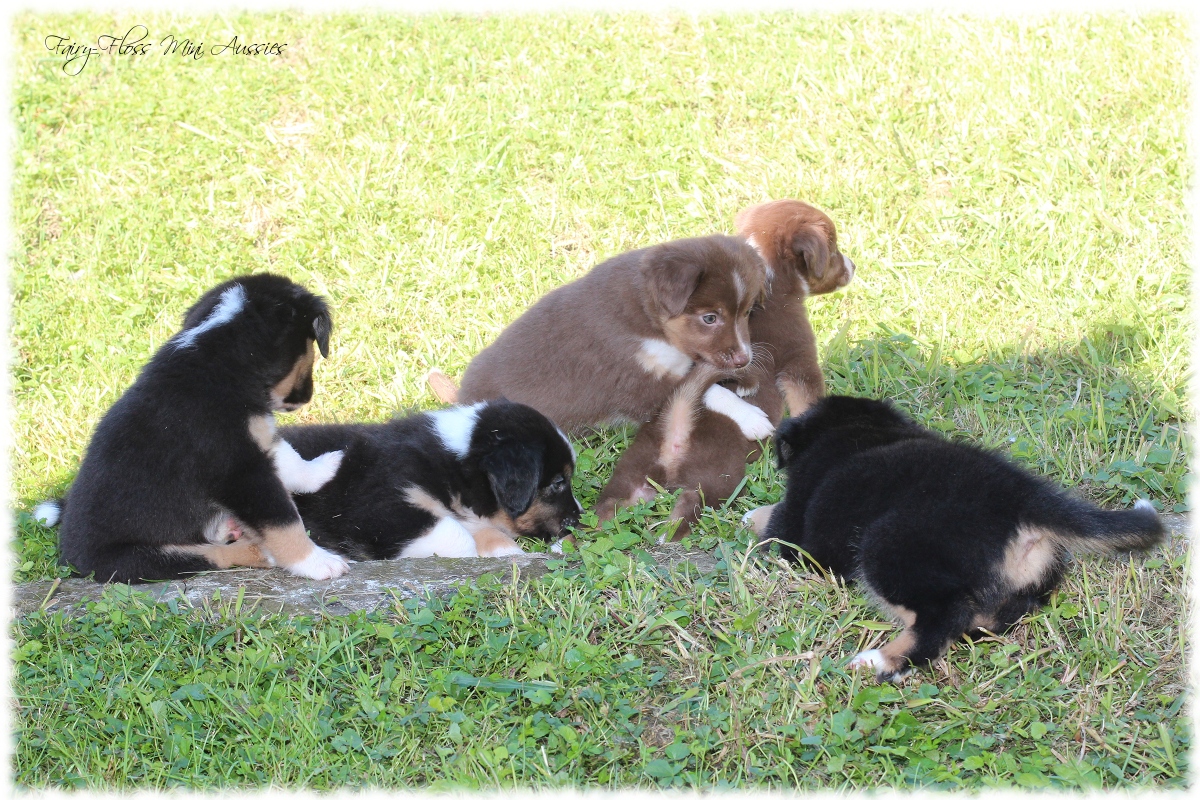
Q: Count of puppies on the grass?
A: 5